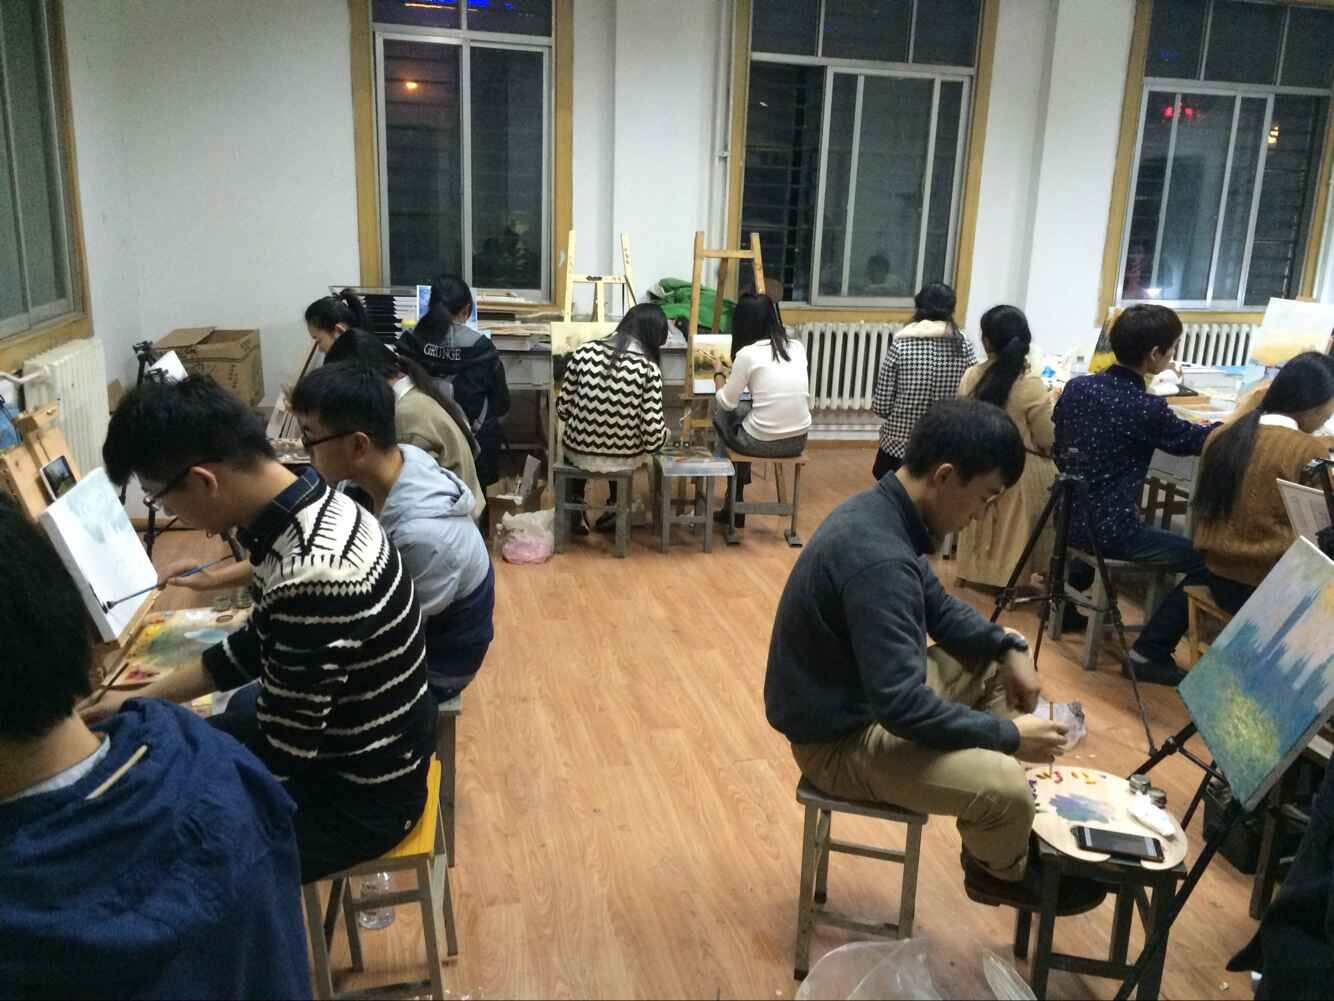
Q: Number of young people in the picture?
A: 13